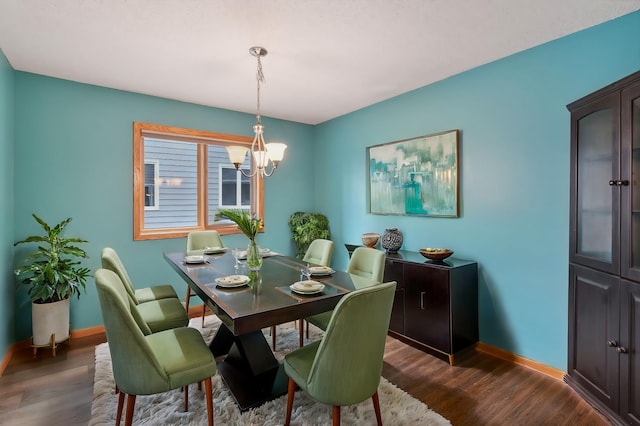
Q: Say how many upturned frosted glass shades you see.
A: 3